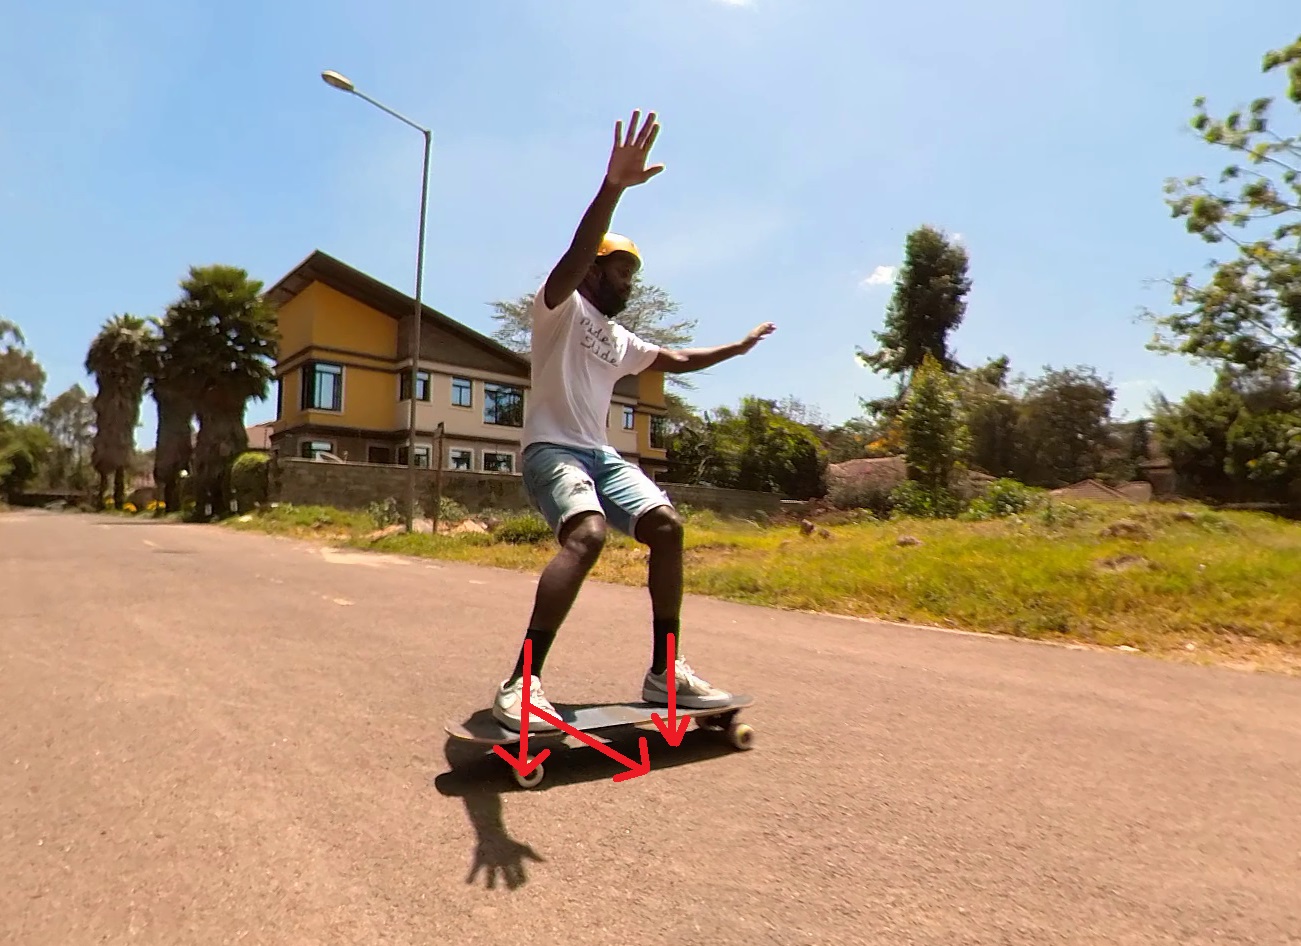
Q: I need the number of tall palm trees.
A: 3